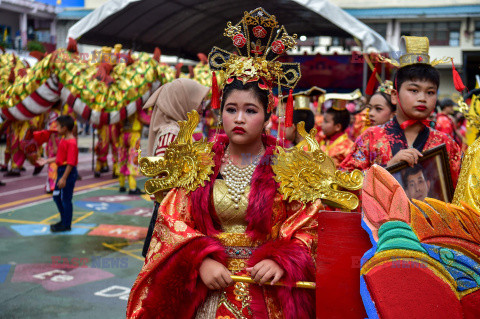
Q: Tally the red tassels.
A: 4